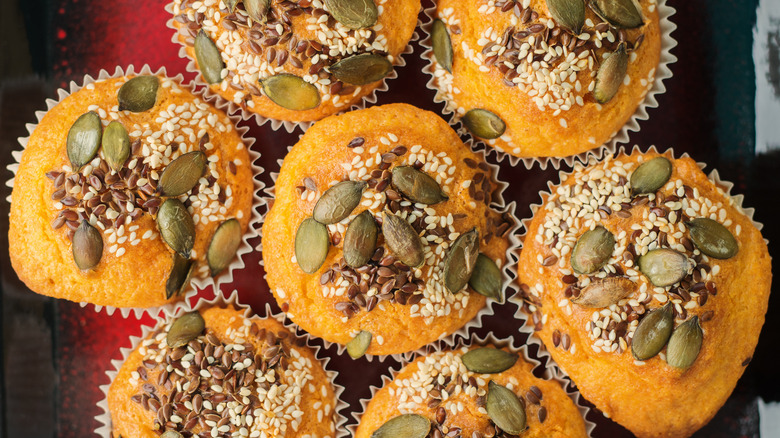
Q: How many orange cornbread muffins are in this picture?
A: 7